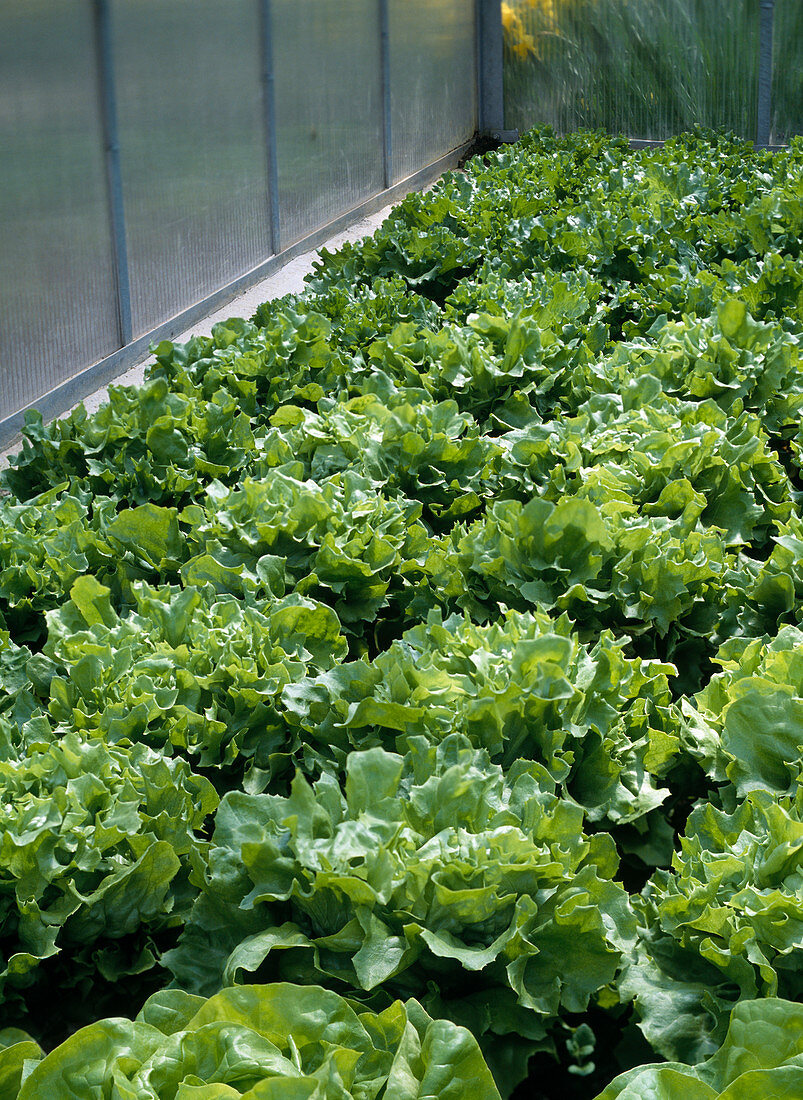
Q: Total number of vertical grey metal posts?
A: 5